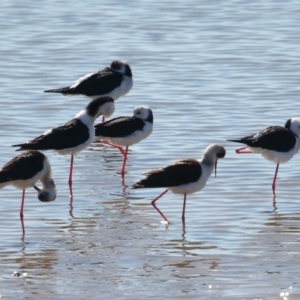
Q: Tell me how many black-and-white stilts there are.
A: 6